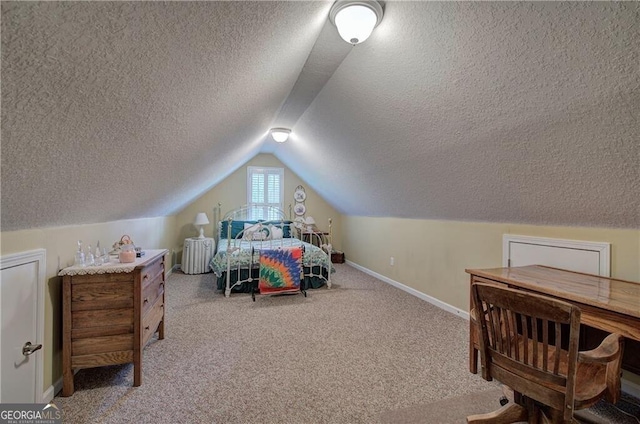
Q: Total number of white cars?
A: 0